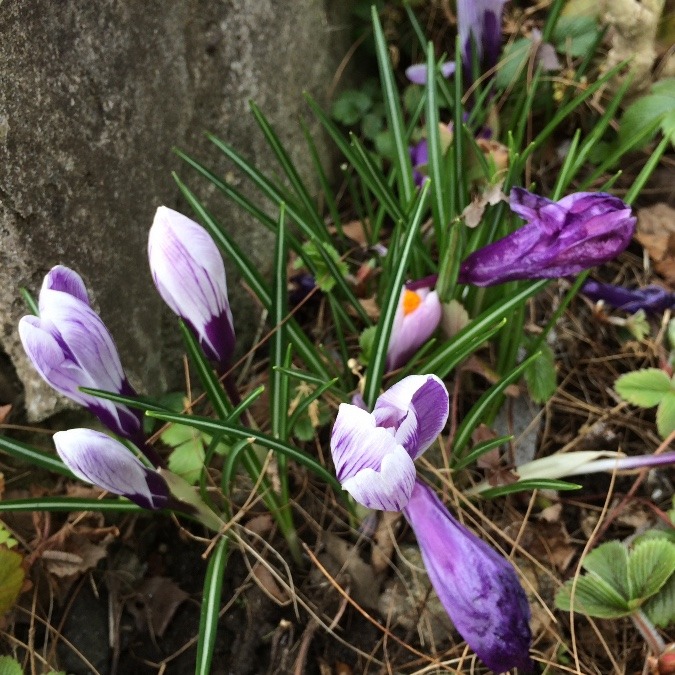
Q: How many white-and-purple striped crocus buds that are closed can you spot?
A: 3